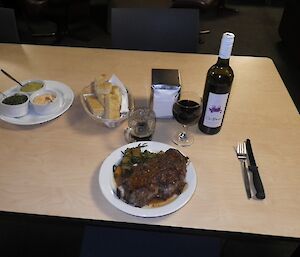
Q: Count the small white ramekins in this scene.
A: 3